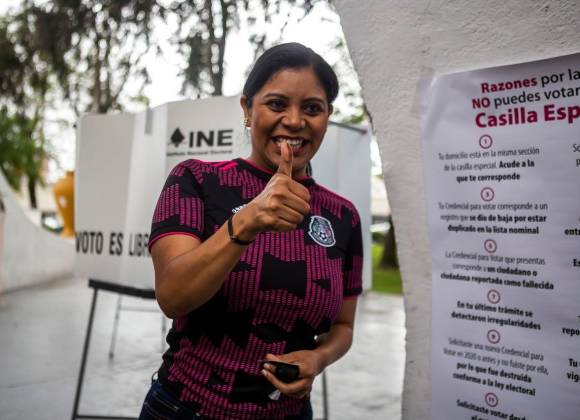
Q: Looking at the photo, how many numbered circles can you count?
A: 6